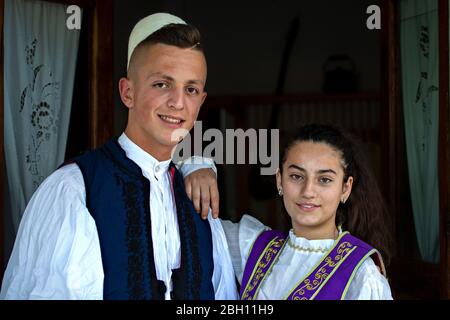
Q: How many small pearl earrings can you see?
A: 2